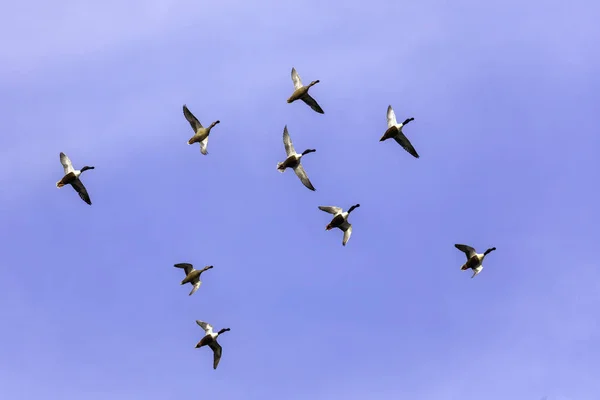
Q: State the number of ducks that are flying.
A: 9